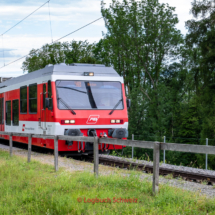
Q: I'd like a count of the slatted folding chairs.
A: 0